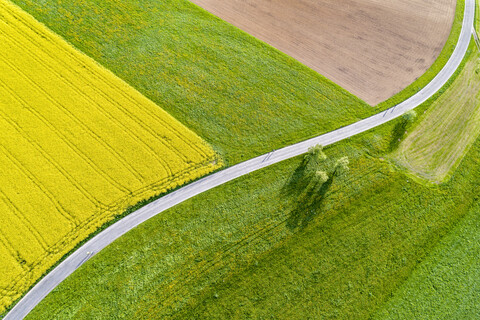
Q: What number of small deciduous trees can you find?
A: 4